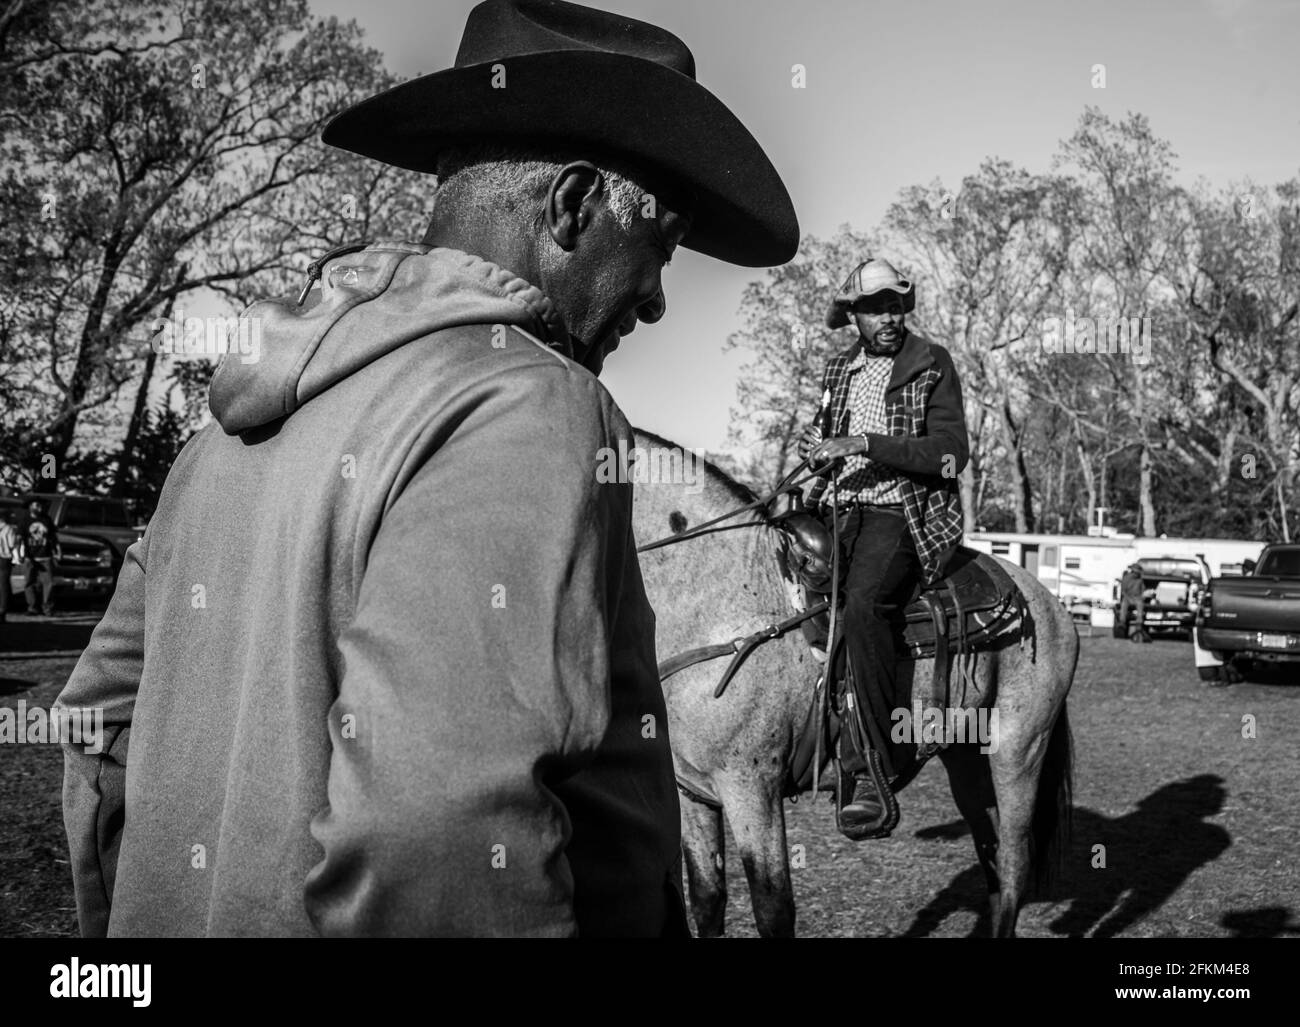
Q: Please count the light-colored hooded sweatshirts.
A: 1